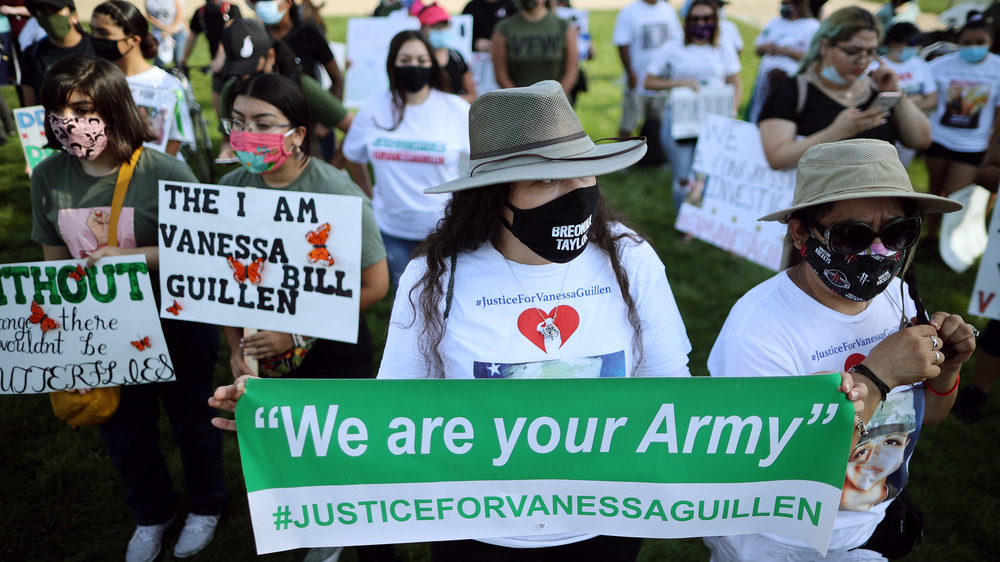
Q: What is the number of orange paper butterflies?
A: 6